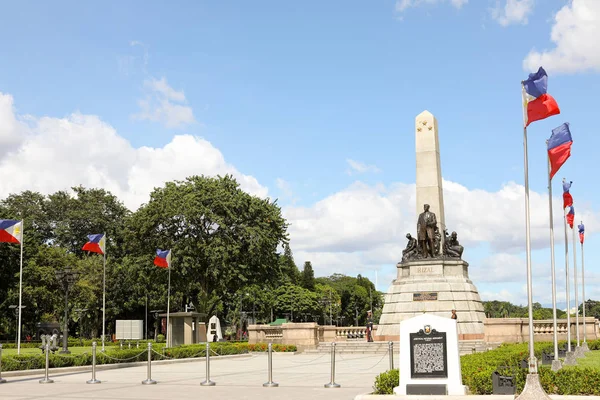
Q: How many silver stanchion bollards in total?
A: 8